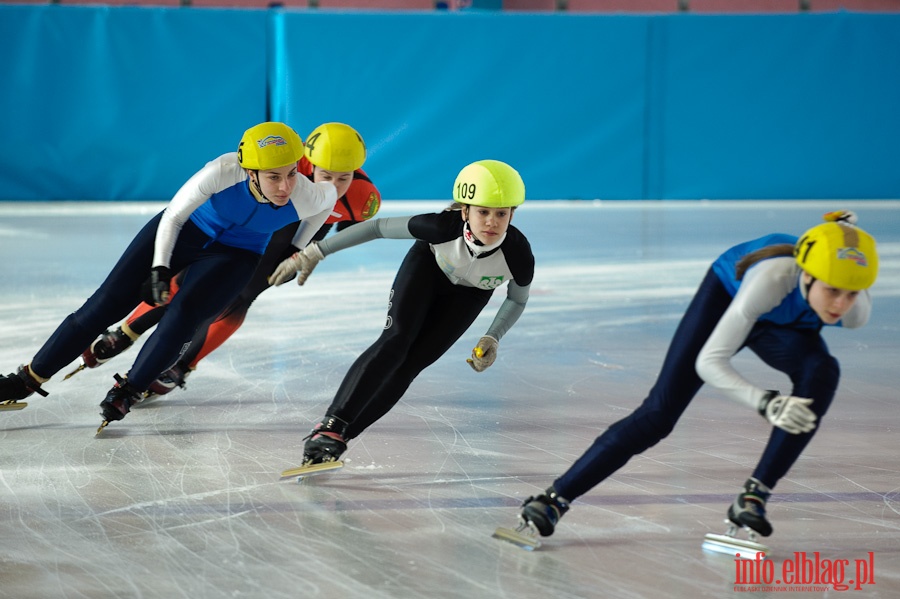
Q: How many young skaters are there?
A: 4